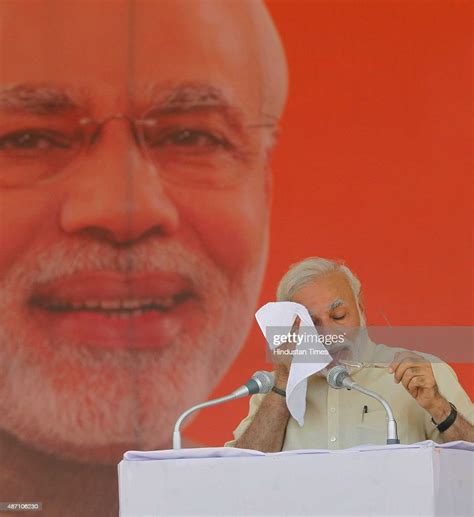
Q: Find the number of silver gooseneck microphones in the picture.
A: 2